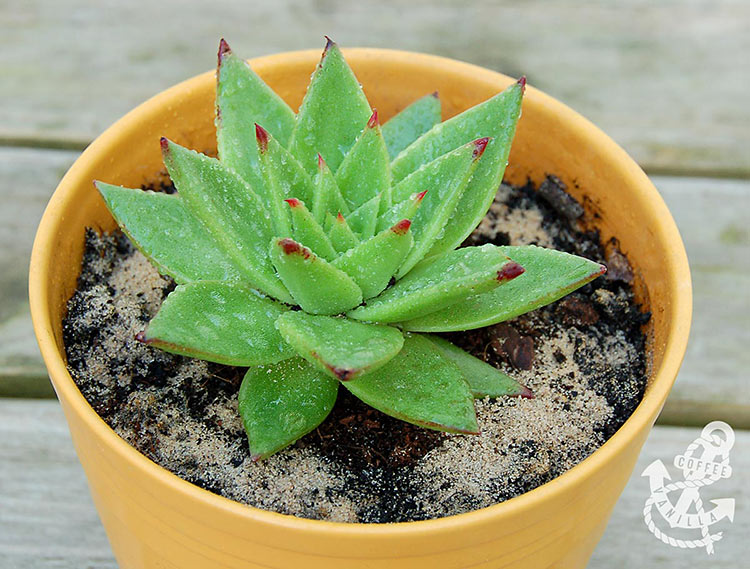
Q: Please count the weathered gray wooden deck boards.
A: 3